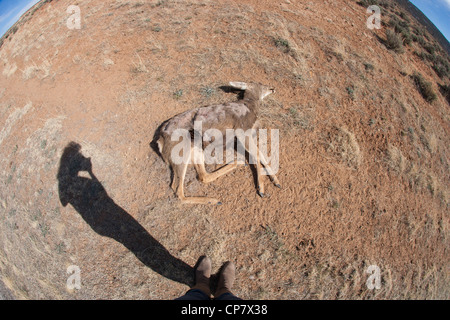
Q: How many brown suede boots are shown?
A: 2